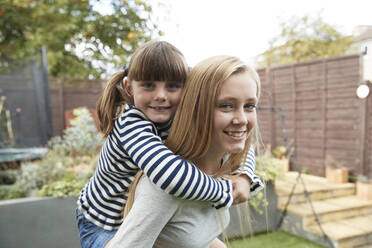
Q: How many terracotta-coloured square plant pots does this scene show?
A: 3